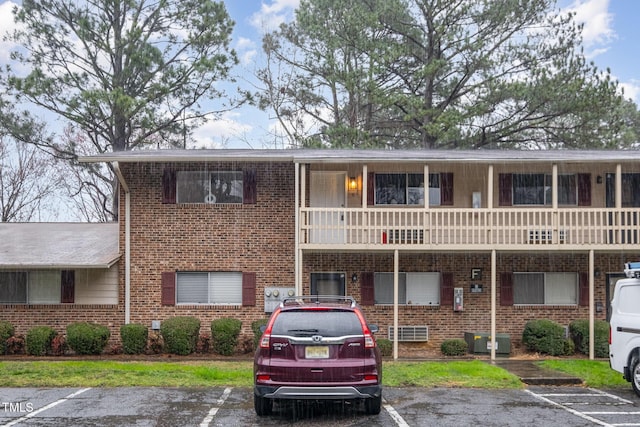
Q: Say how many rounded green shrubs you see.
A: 11